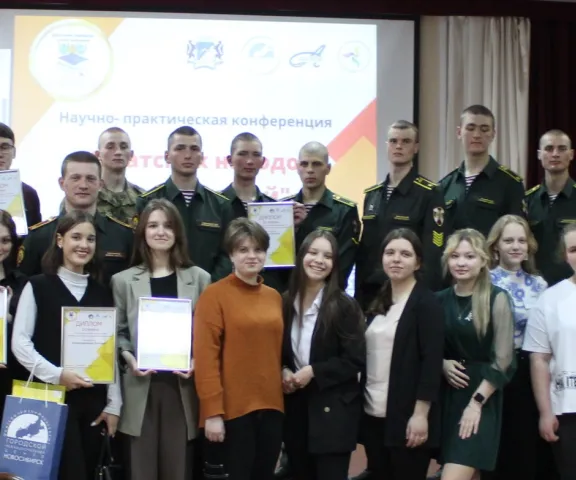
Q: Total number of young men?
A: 9